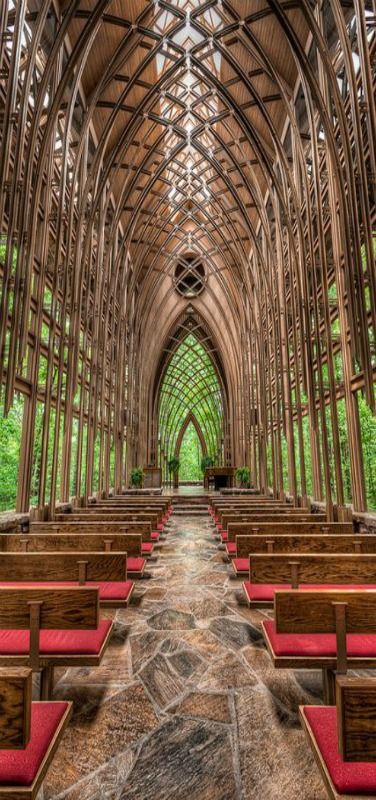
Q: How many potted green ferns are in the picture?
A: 4